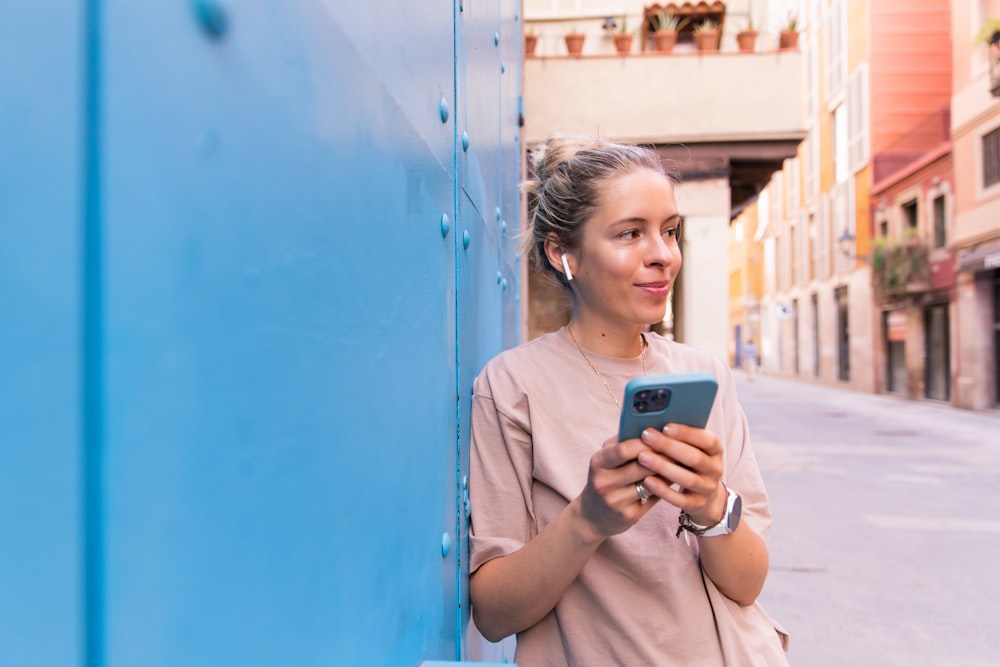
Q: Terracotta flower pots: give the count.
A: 7